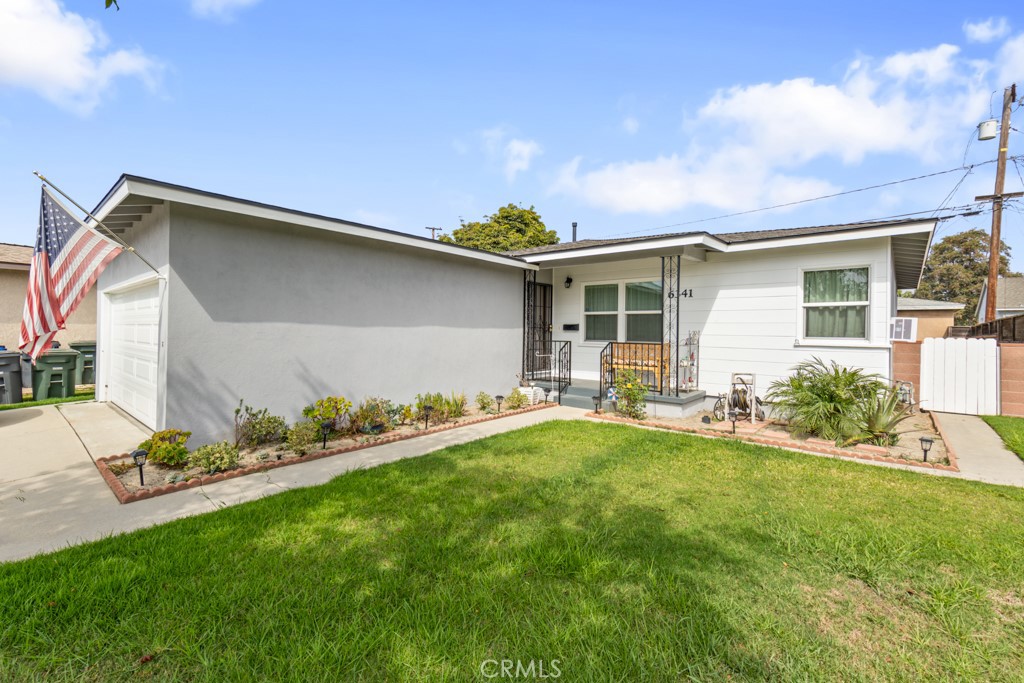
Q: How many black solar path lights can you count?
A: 8